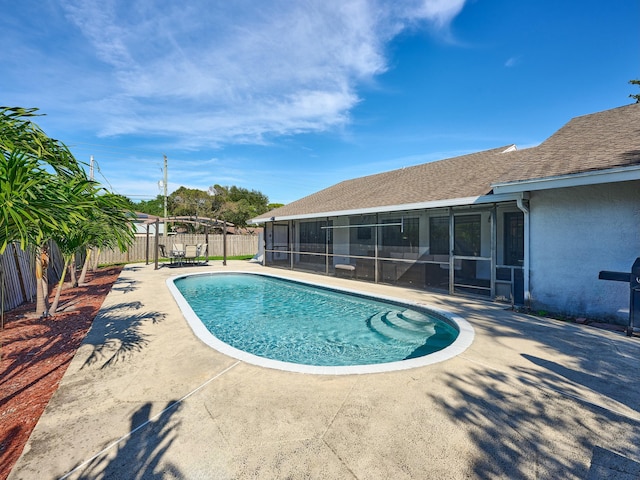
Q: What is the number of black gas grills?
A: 1